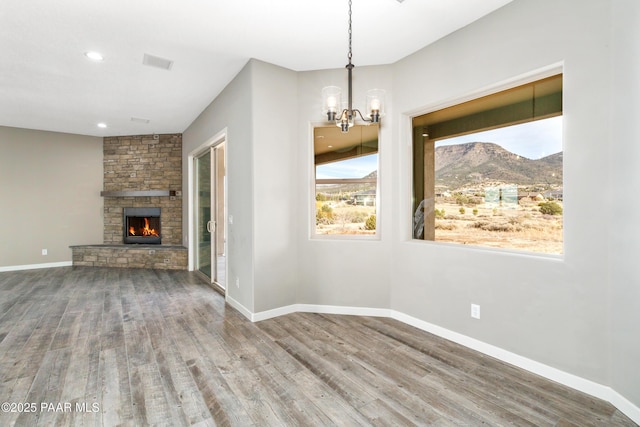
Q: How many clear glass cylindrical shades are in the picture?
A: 3